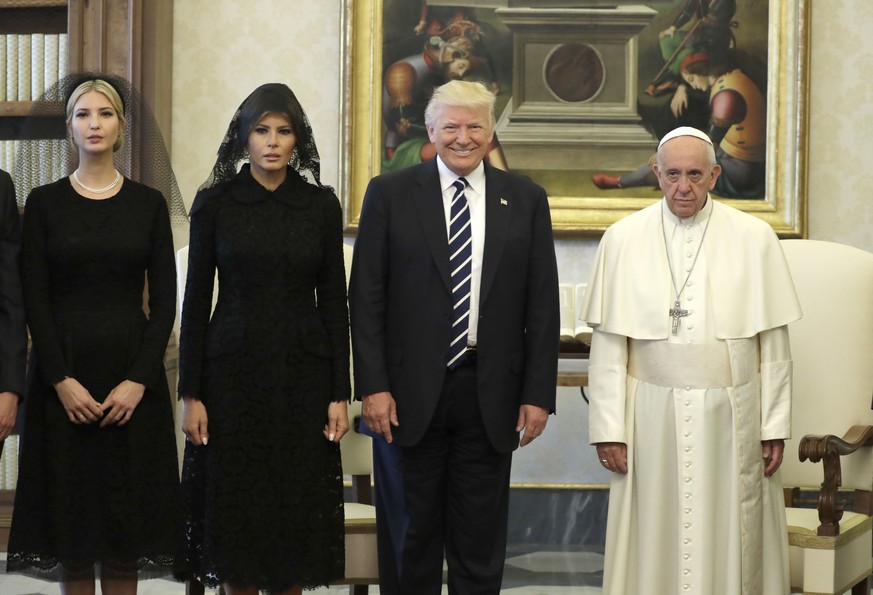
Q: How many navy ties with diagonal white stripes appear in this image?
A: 1